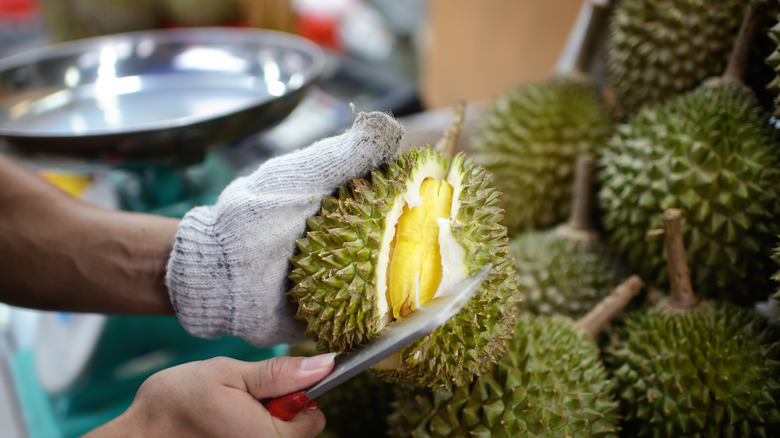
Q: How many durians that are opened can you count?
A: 1